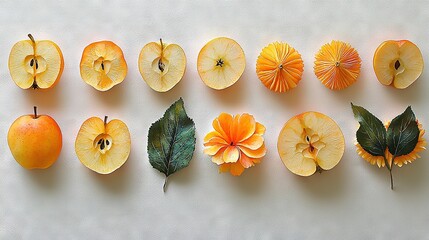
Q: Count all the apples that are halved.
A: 7